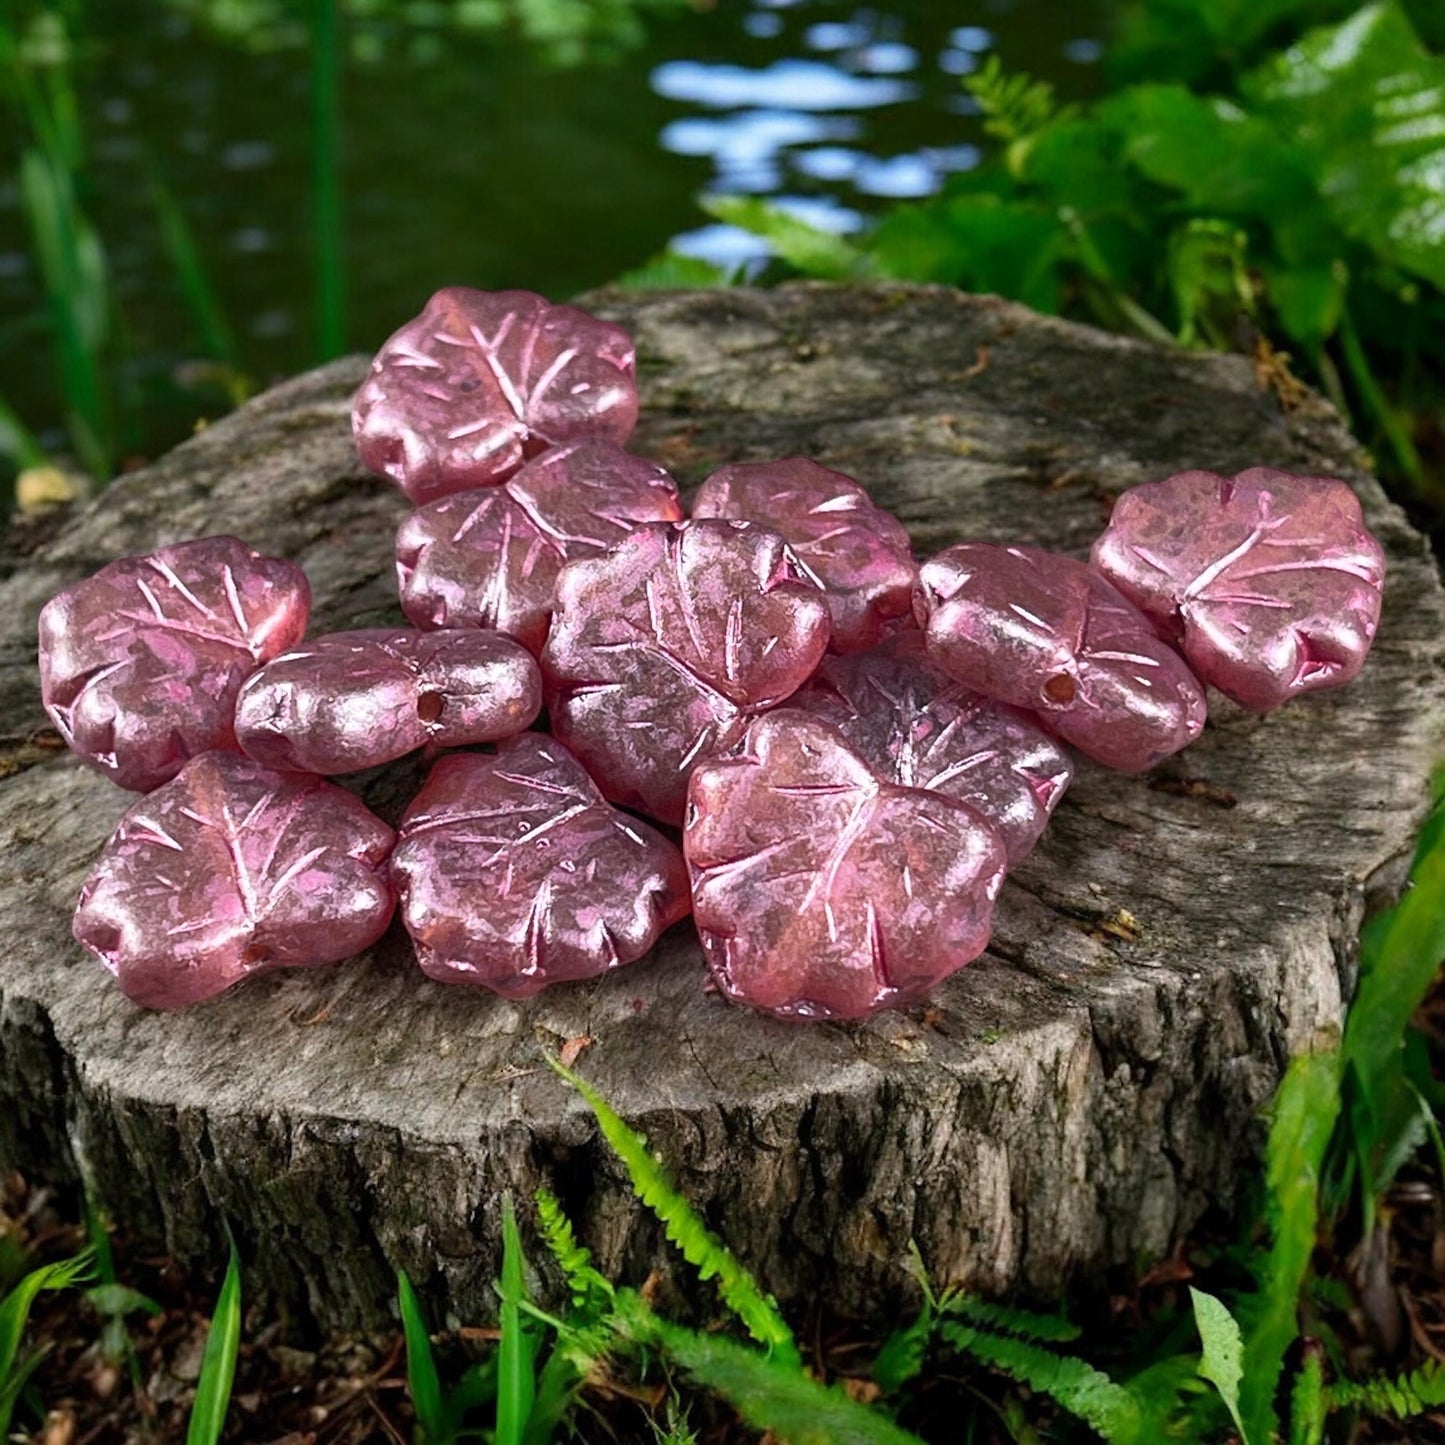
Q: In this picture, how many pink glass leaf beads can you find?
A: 12